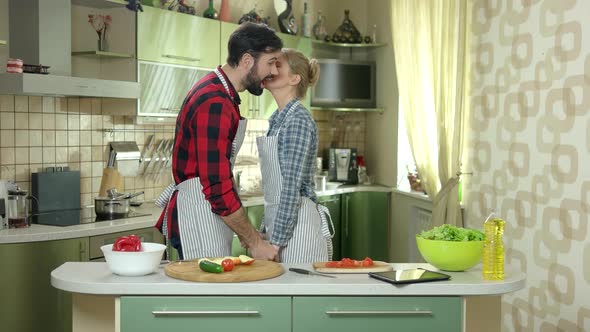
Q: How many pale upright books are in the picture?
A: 0